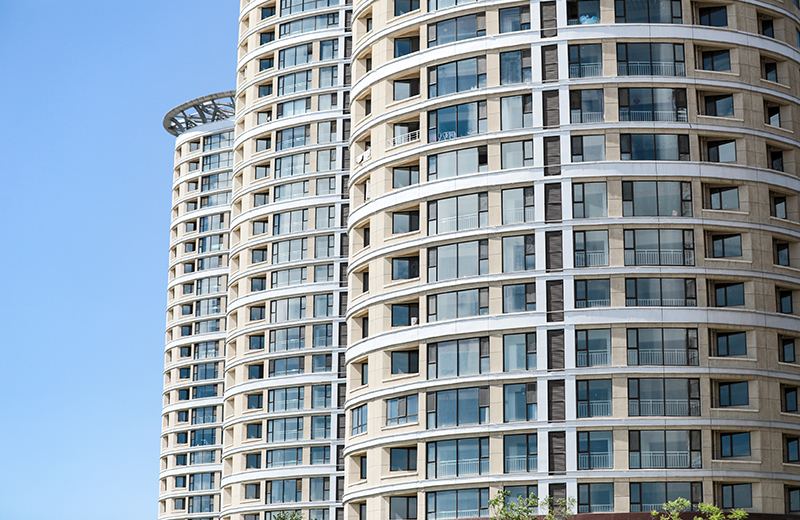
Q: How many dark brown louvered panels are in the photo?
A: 11